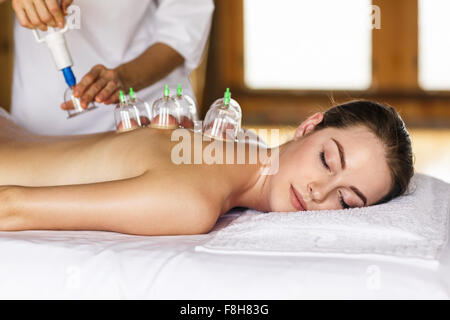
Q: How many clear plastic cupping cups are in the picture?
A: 6